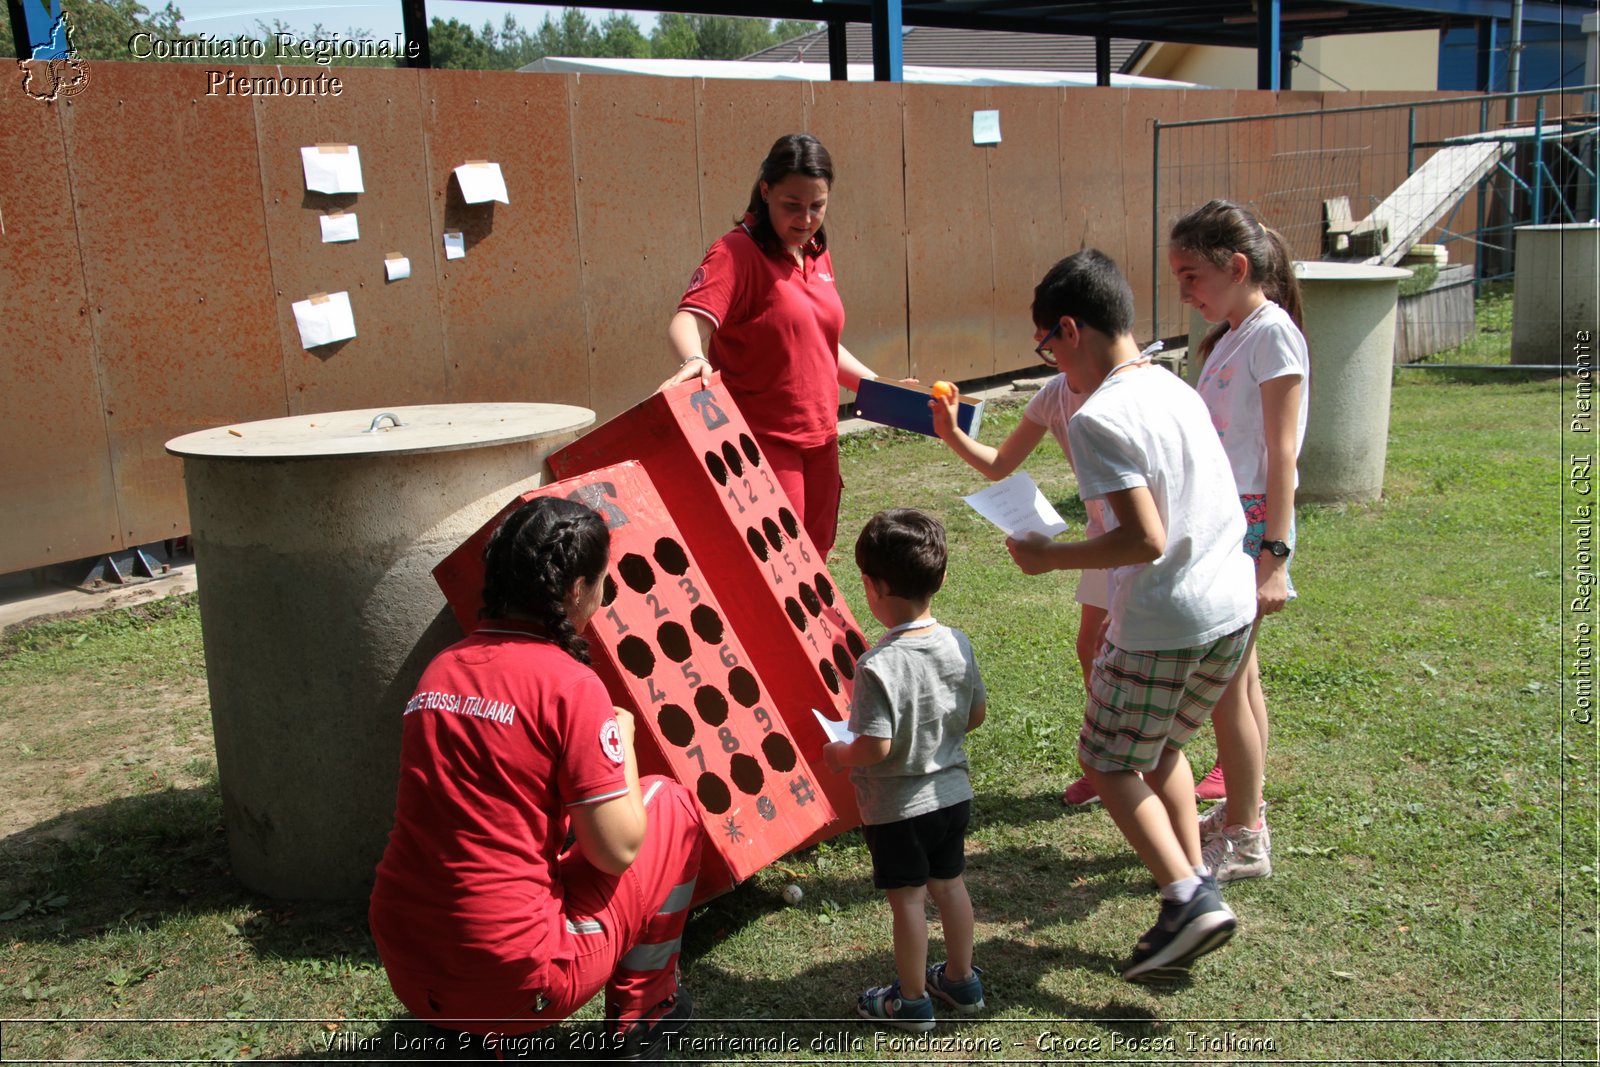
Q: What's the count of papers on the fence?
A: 7